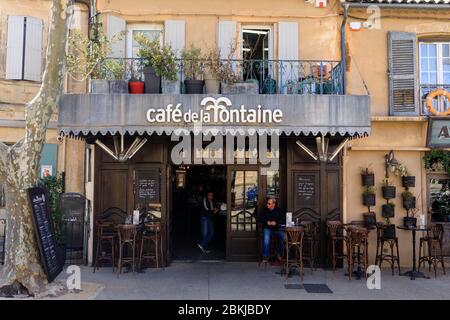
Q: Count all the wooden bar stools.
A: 10